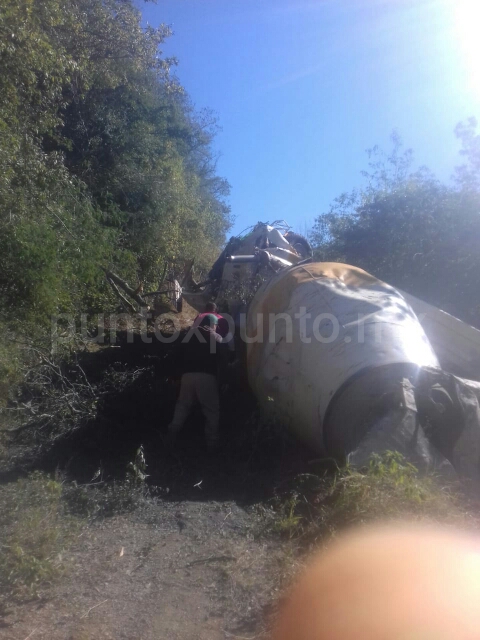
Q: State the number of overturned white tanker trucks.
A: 1